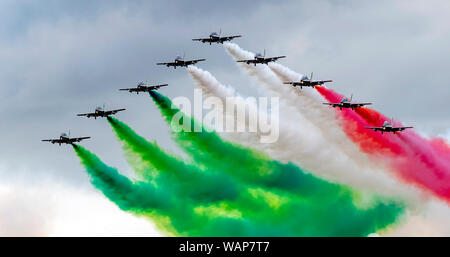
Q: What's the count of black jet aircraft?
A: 9